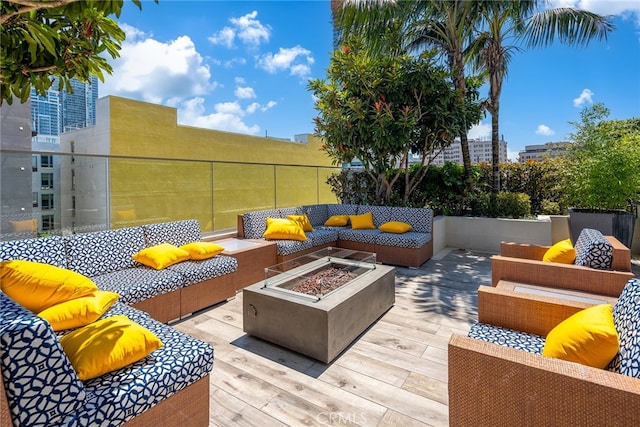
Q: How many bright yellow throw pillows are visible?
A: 12